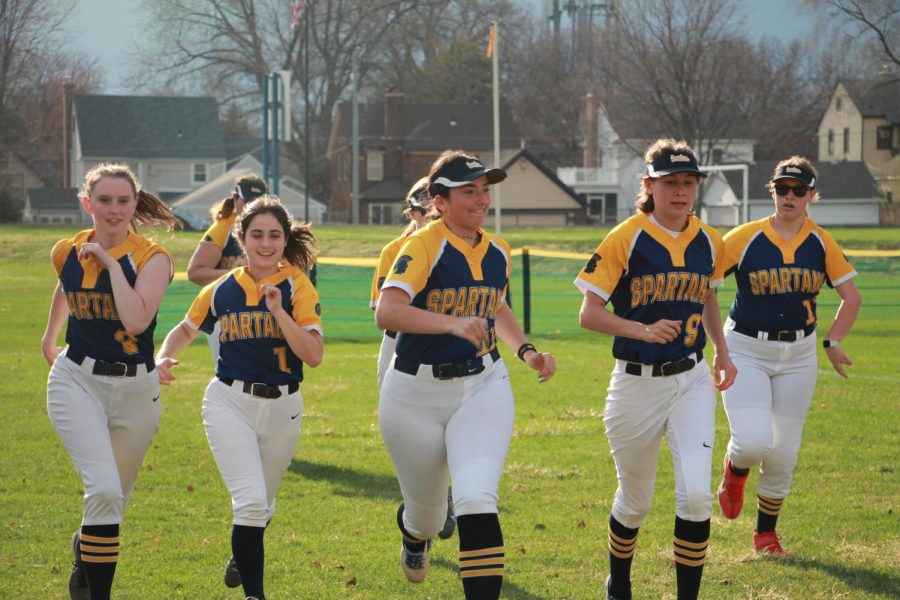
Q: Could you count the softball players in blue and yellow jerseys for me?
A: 7